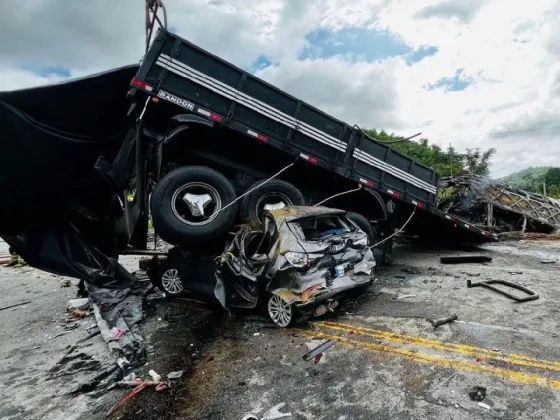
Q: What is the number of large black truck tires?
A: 3